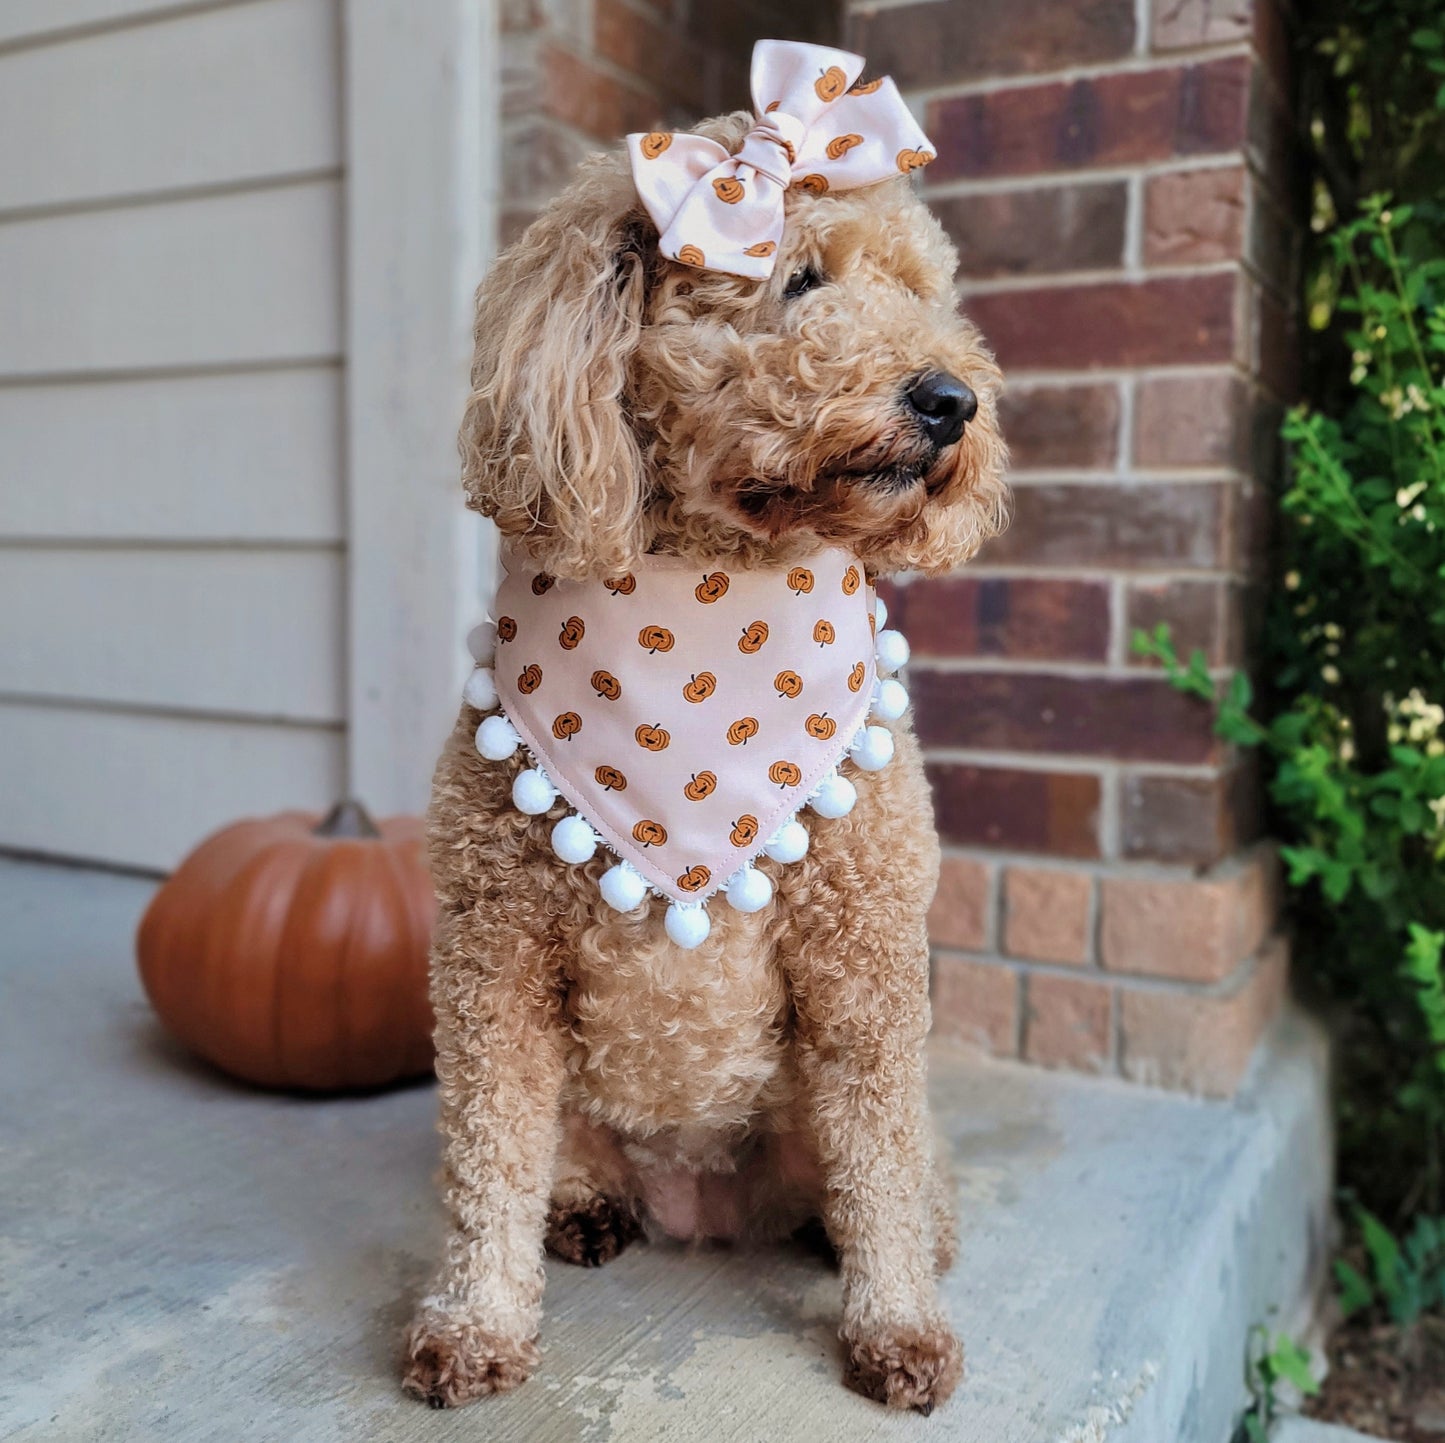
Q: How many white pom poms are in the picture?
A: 14